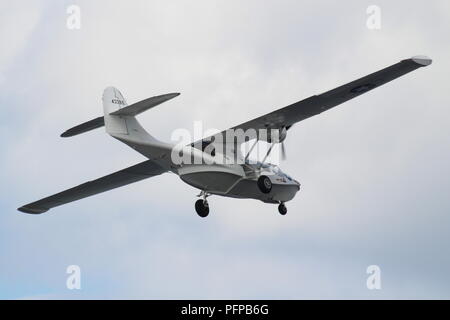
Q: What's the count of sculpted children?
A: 0